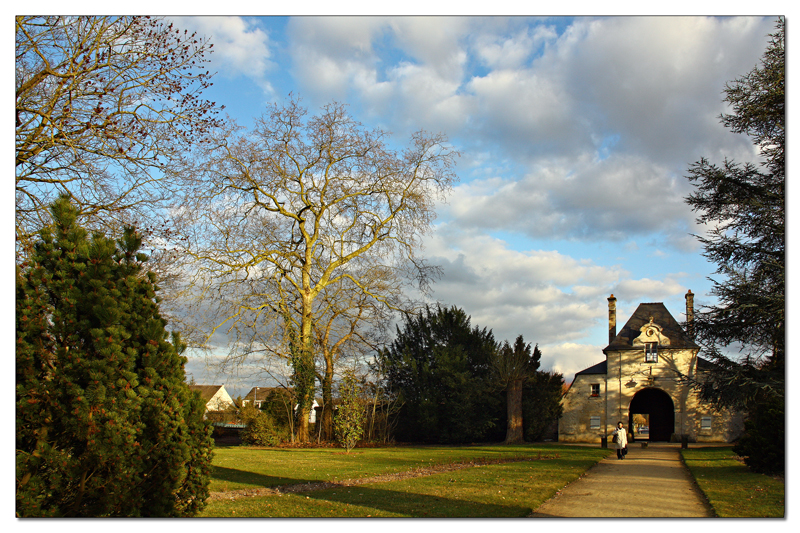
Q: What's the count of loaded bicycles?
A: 0